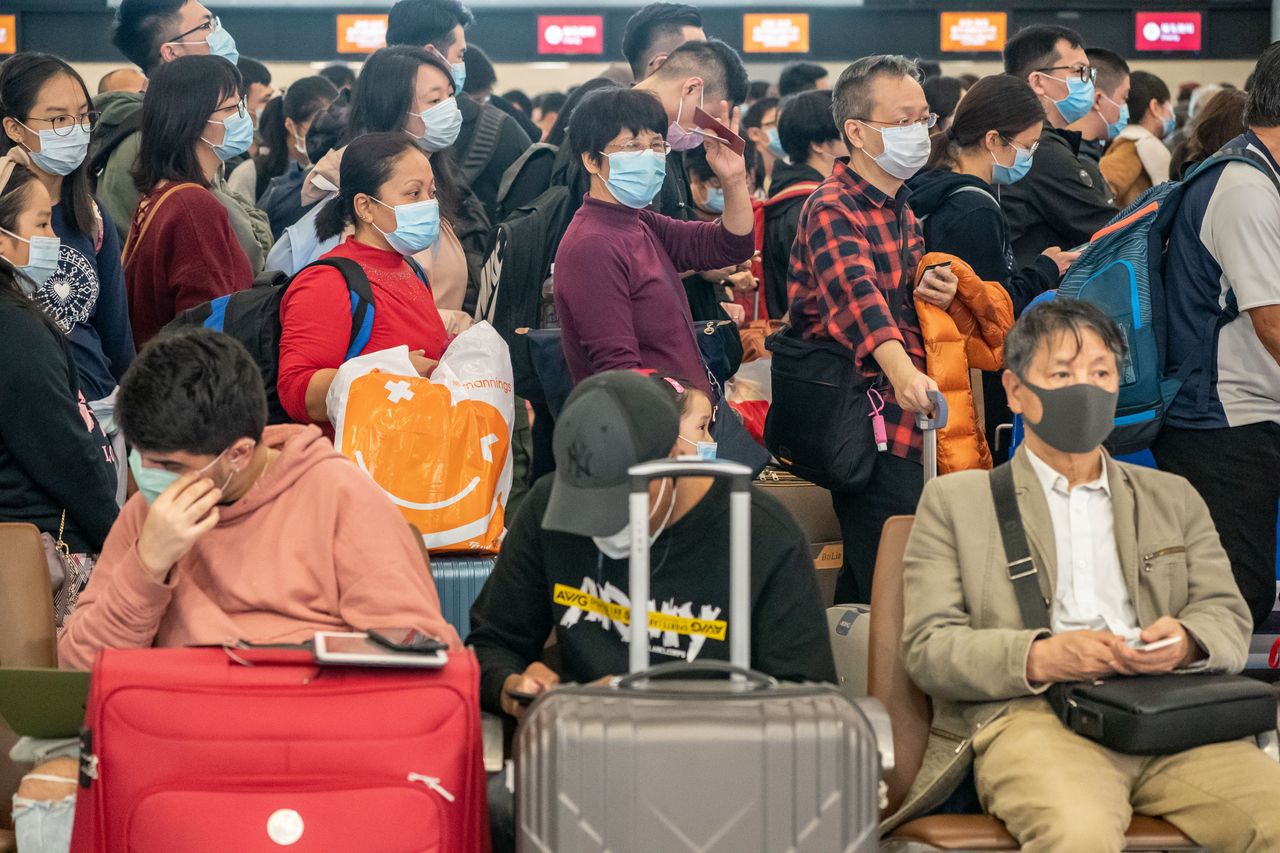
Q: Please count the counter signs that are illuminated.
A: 6